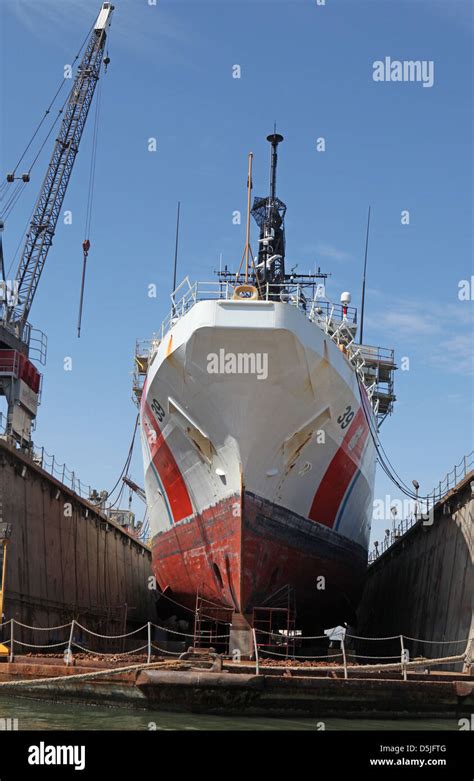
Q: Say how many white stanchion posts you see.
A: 6